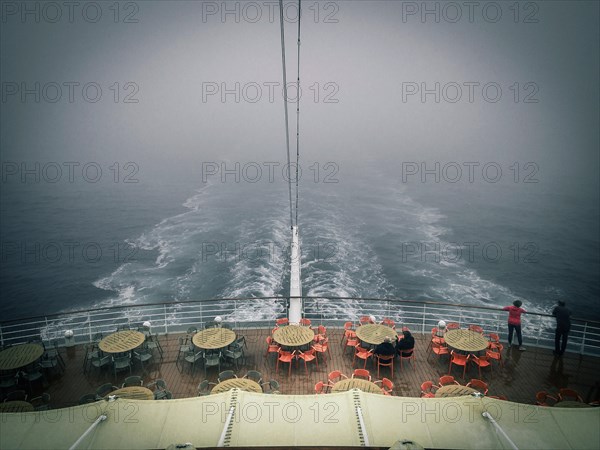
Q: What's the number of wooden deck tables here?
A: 12